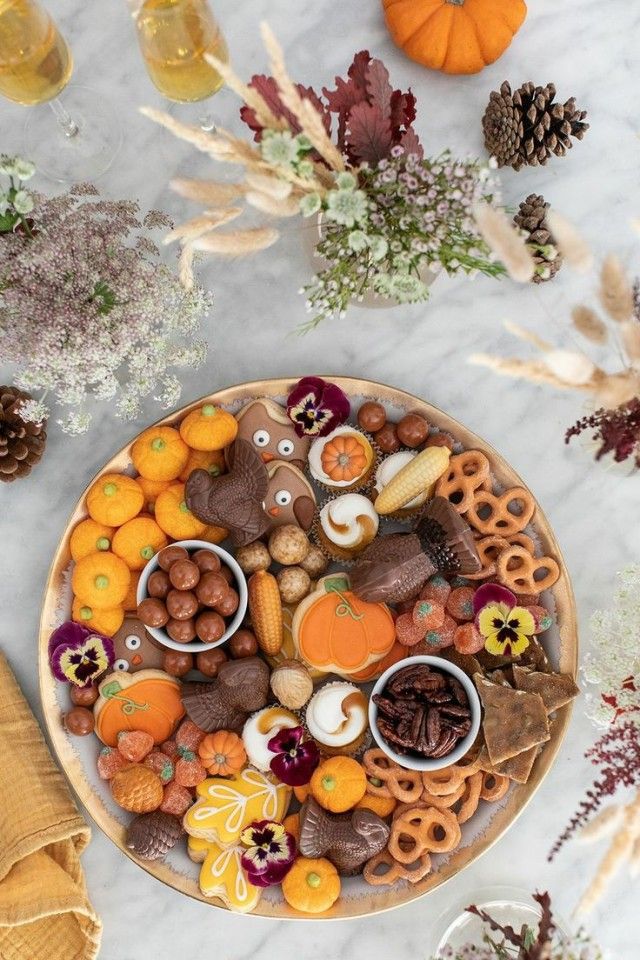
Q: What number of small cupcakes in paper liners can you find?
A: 5